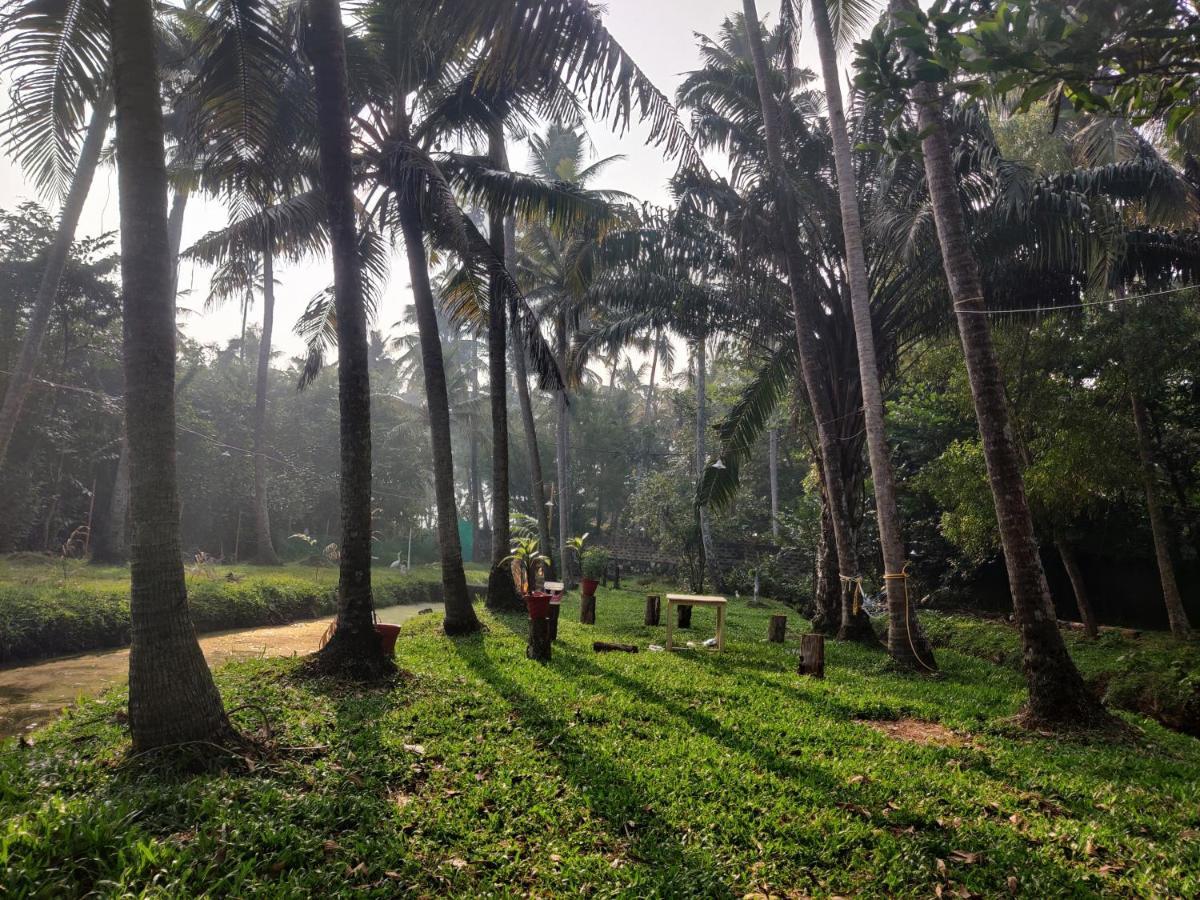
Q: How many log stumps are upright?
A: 7